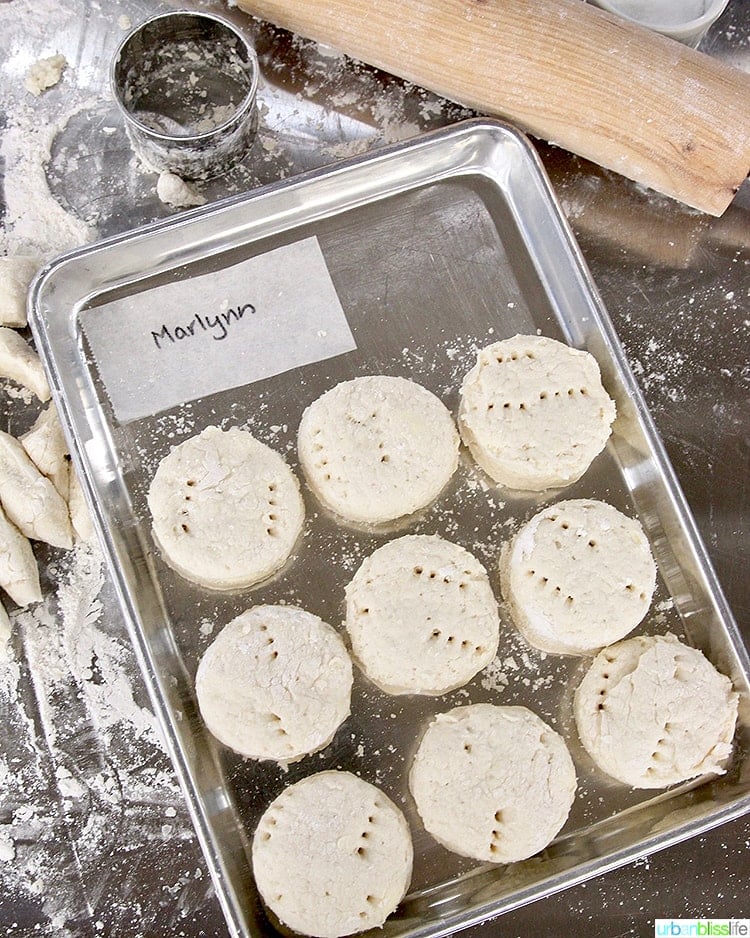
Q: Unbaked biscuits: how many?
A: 9